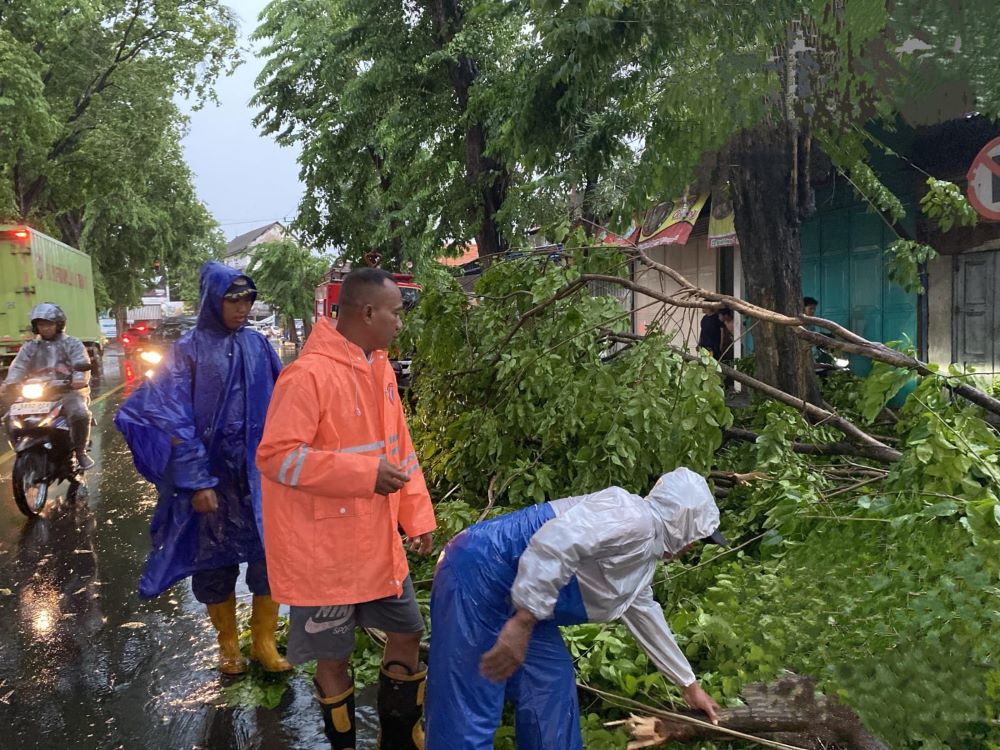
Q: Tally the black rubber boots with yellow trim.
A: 2